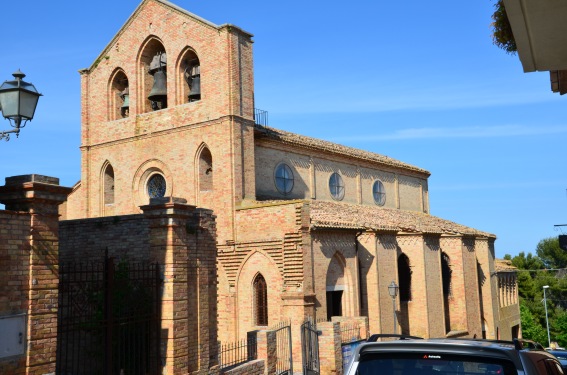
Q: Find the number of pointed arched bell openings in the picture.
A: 3